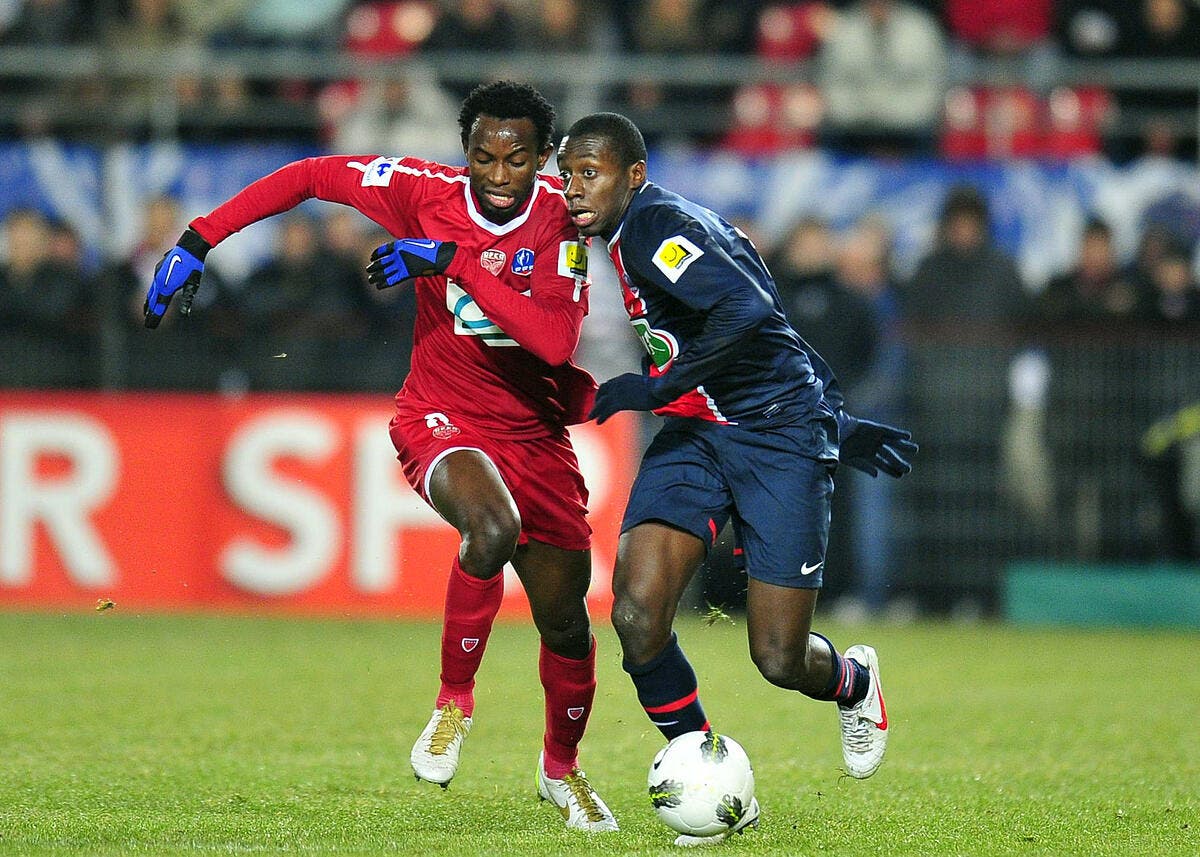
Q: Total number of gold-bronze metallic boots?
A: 2